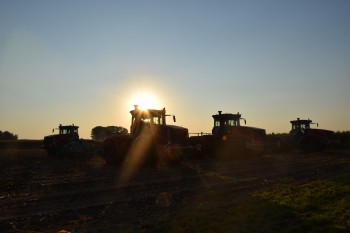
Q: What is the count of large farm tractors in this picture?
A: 4